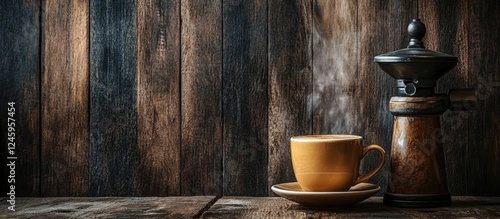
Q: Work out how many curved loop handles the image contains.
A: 1